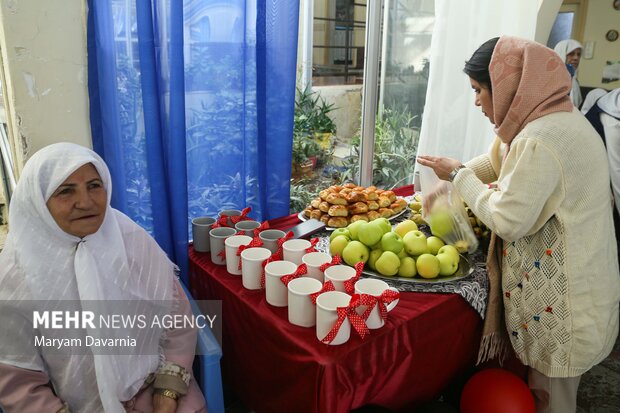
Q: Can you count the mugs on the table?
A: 14